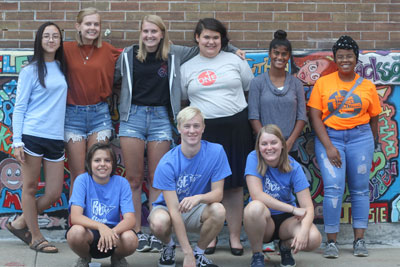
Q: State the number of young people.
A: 9